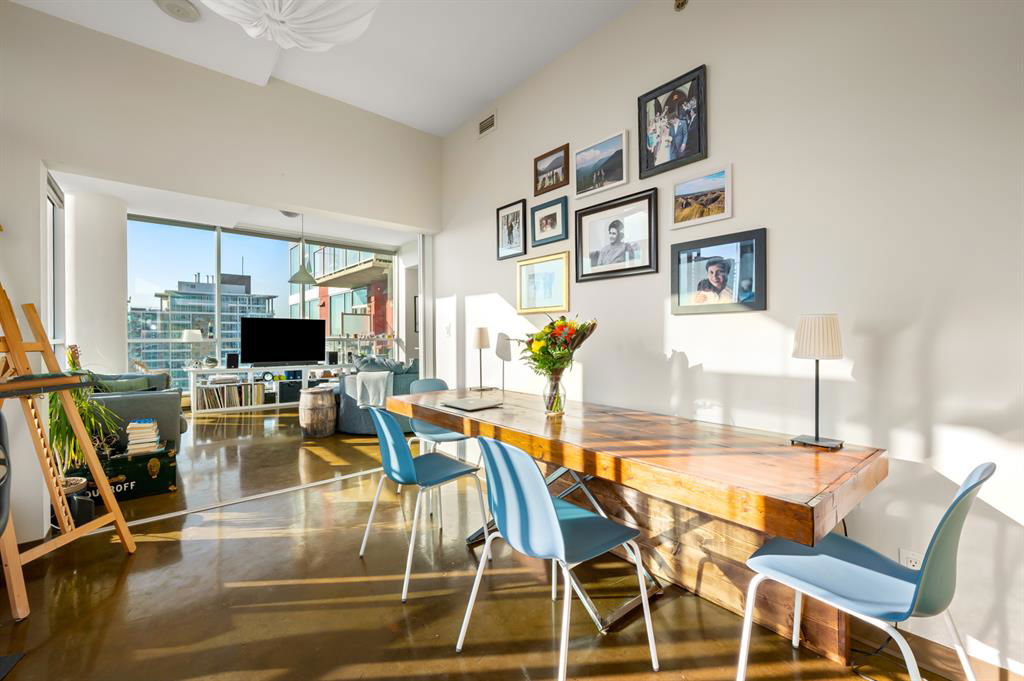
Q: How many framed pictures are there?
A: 9